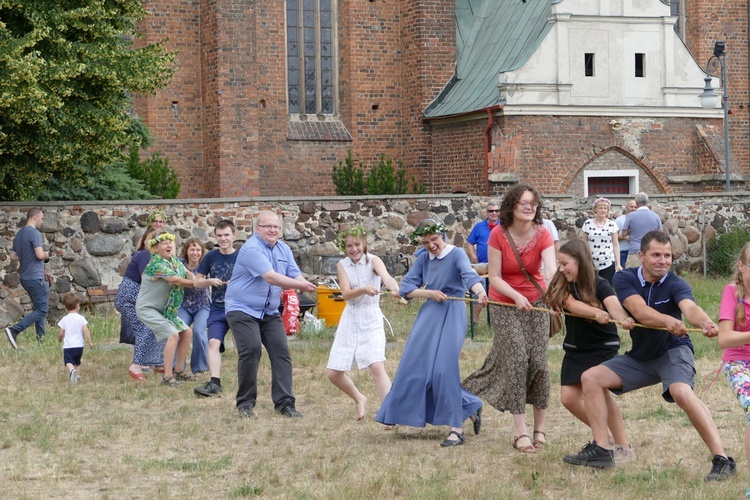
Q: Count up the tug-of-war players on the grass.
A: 12